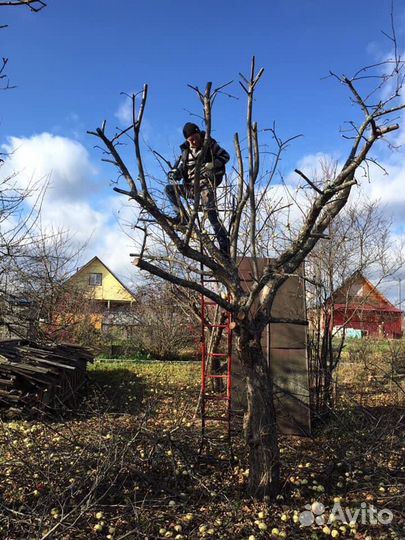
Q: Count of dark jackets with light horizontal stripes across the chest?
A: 1